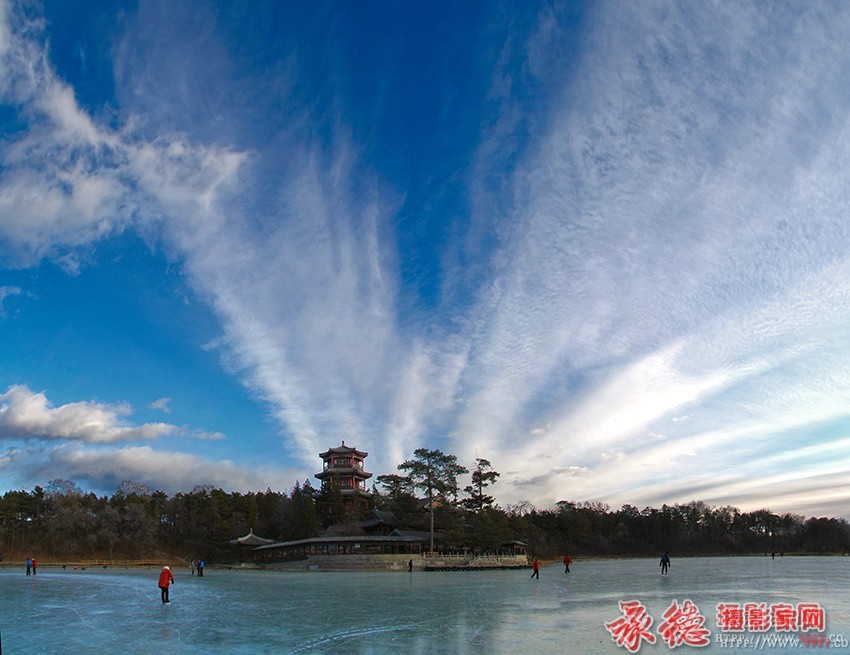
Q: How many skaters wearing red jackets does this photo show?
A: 4